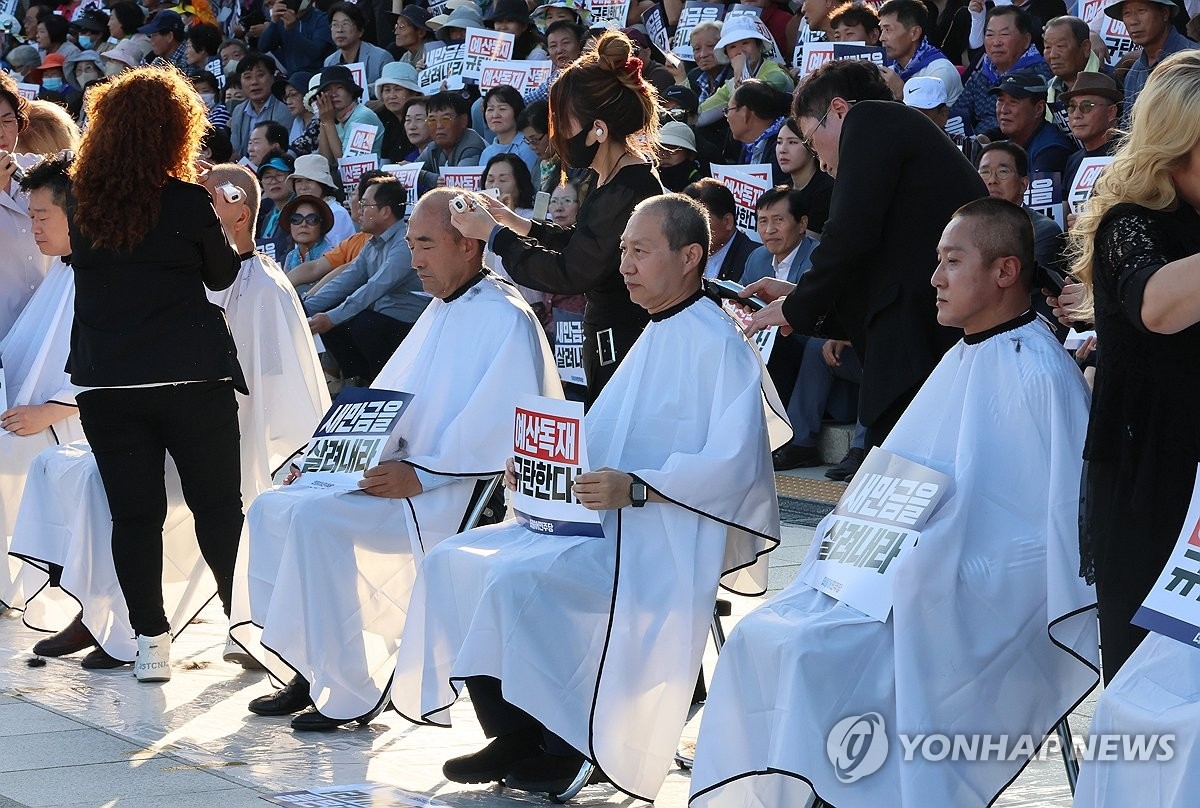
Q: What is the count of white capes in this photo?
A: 6